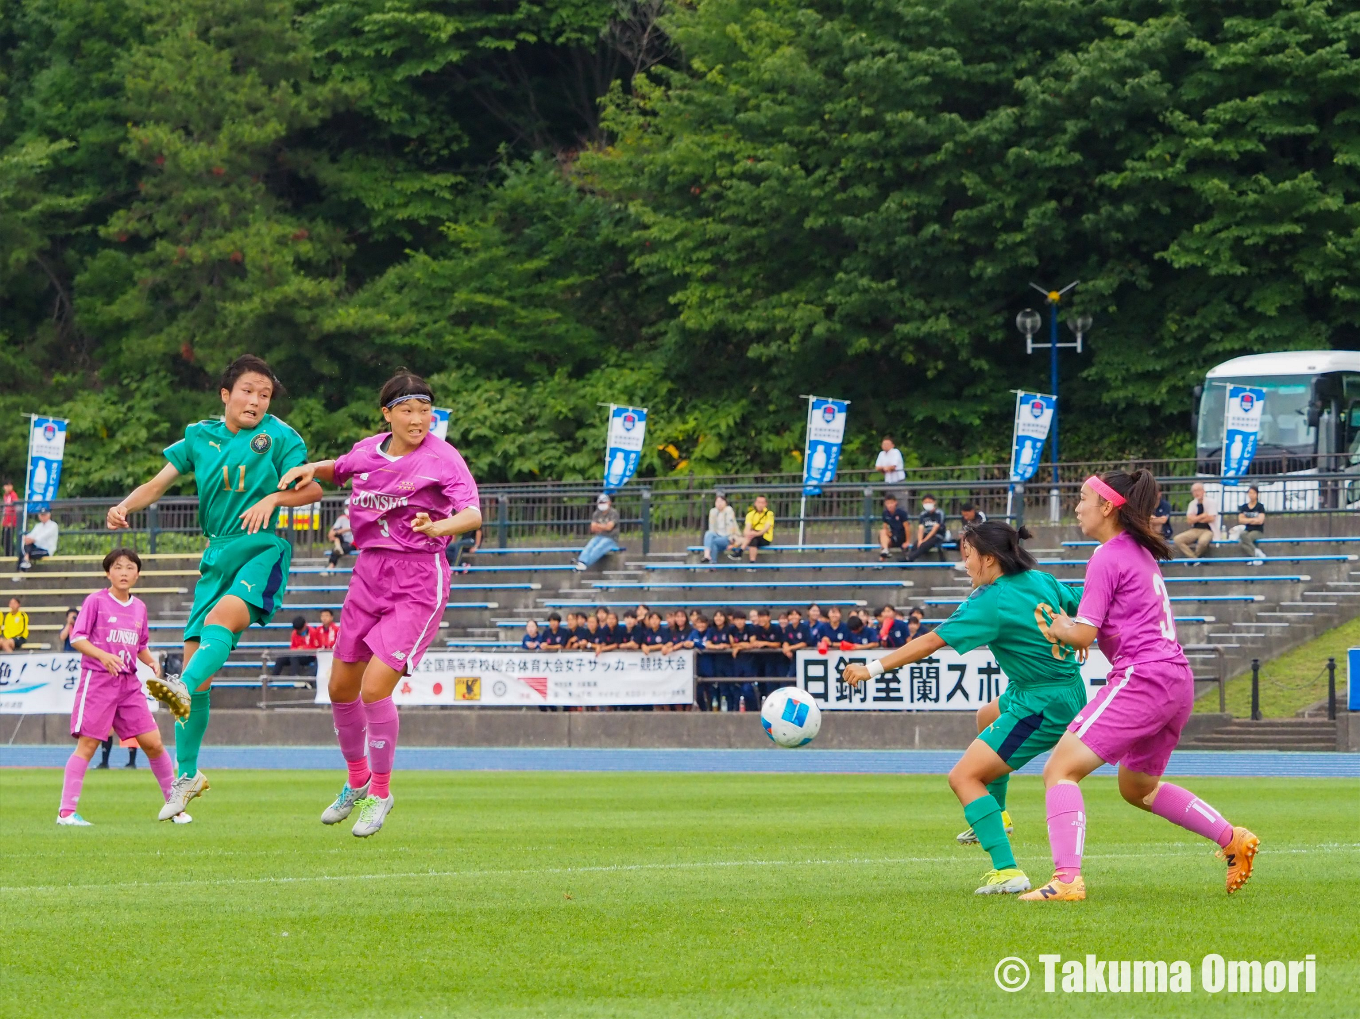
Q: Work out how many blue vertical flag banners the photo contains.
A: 6